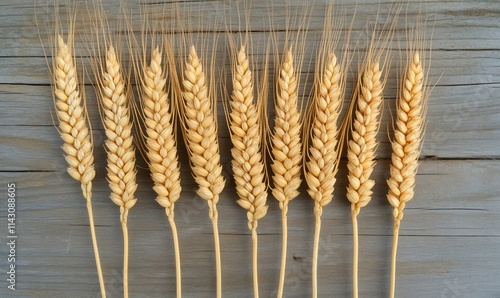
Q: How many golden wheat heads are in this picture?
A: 9